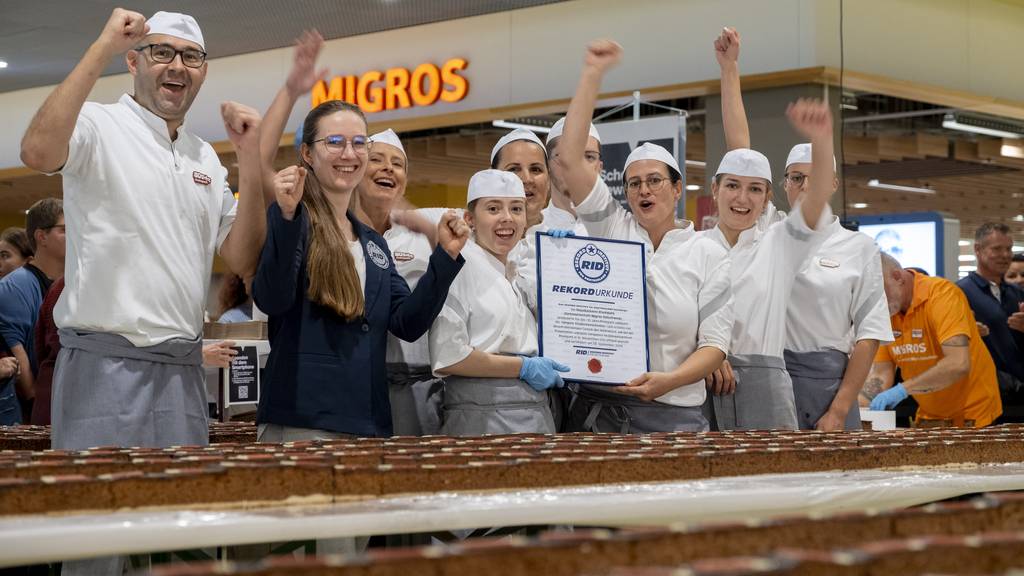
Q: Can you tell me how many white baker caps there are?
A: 8